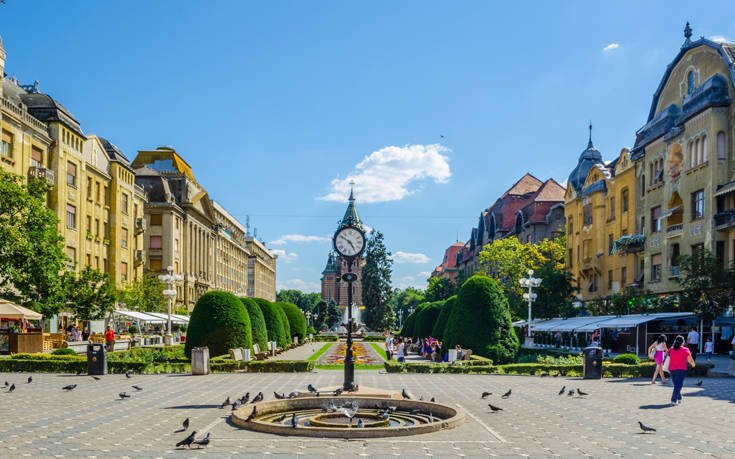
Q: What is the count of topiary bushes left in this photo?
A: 5